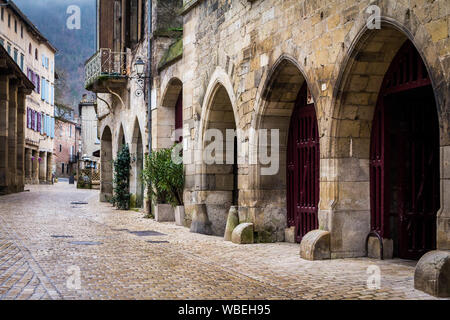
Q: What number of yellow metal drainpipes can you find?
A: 0